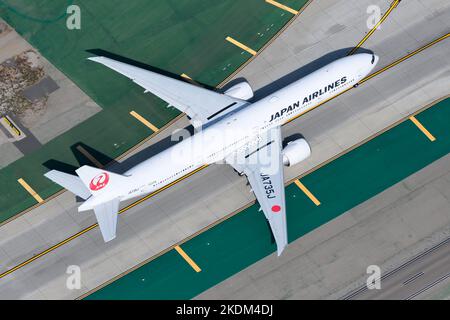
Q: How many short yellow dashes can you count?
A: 9